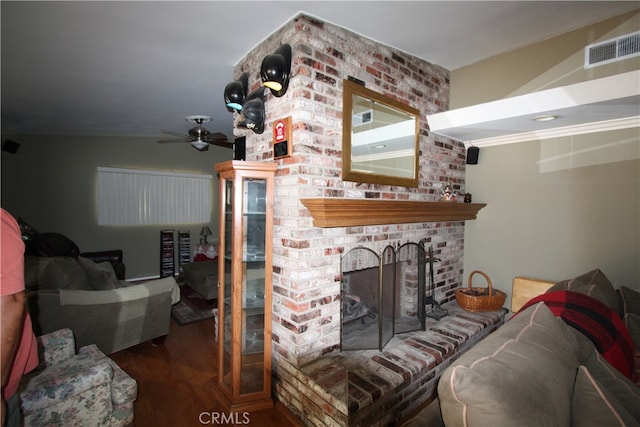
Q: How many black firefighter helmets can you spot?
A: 3